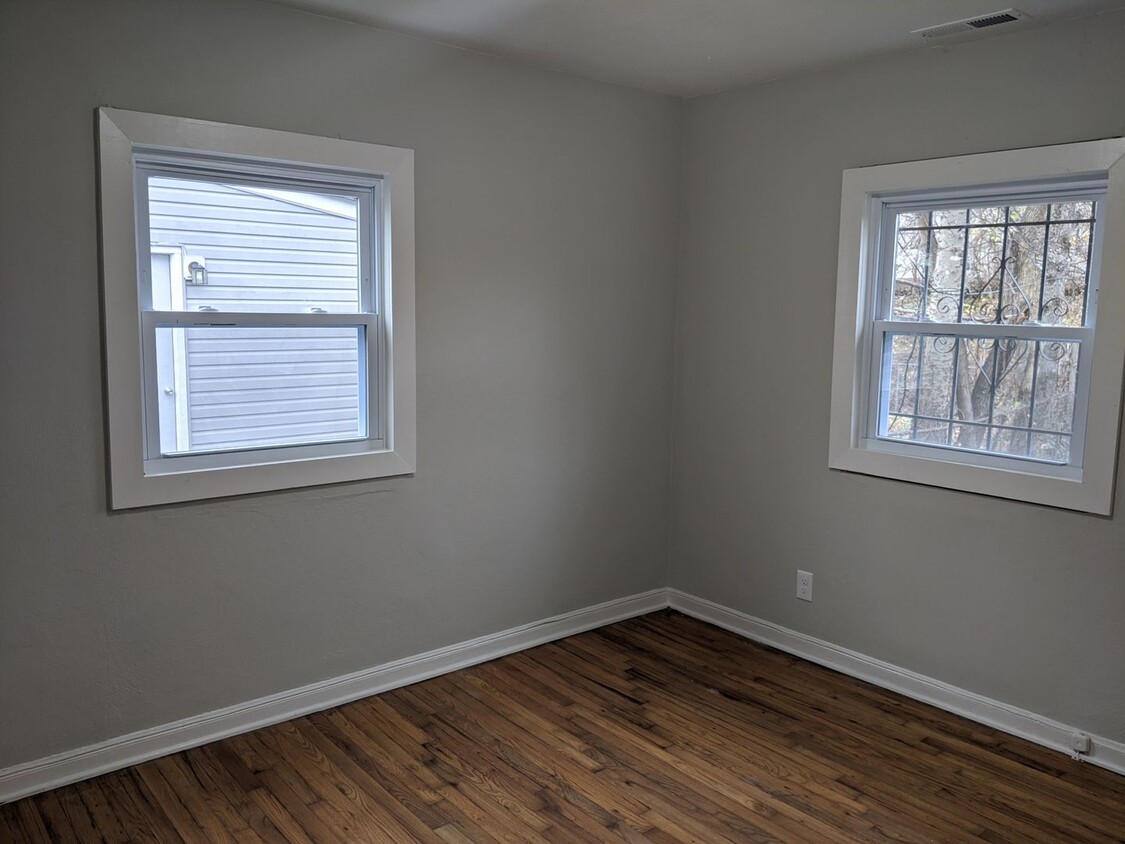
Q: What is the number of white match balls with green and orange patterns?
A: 0